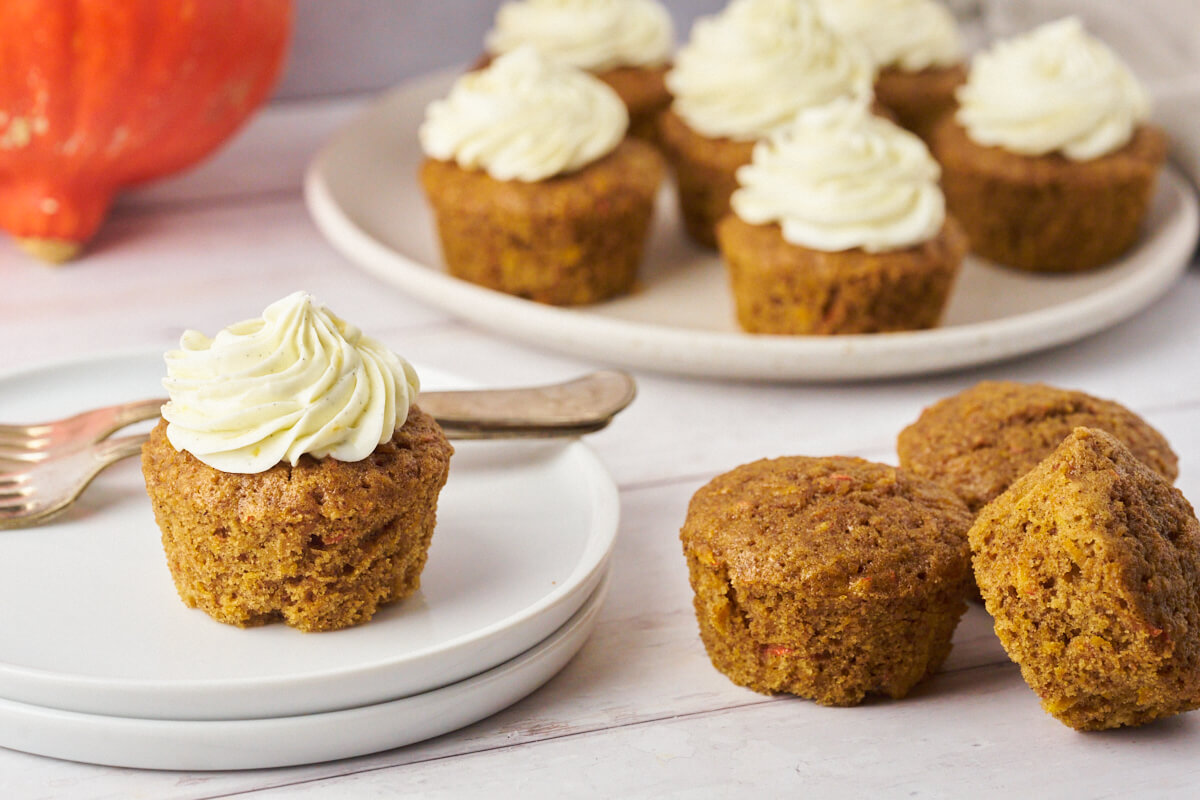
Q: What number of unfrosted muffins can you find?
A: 3